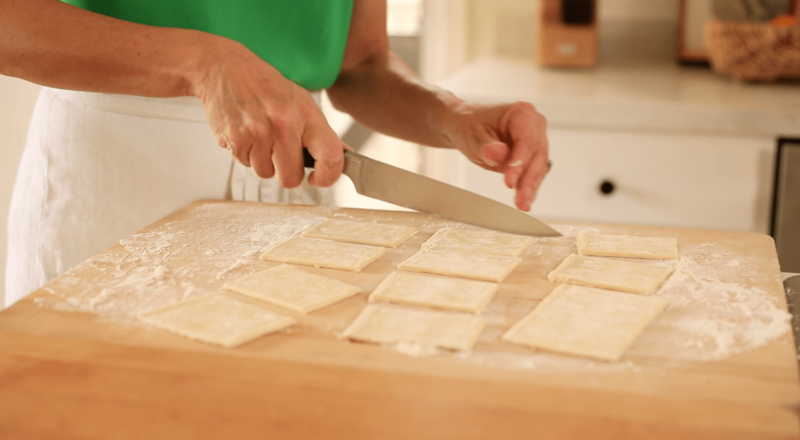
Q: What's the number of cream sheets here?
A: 11